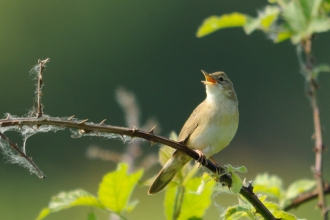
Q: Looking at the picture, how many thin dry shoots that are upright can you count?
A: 1